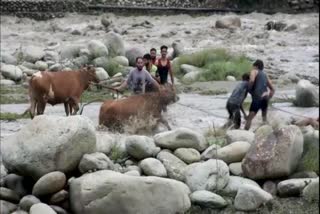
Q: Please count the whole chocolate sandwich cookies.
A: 0